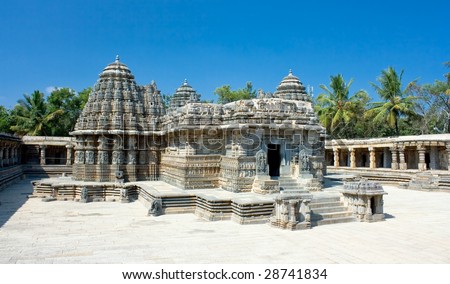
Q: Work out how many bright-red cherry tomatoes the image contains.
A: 0